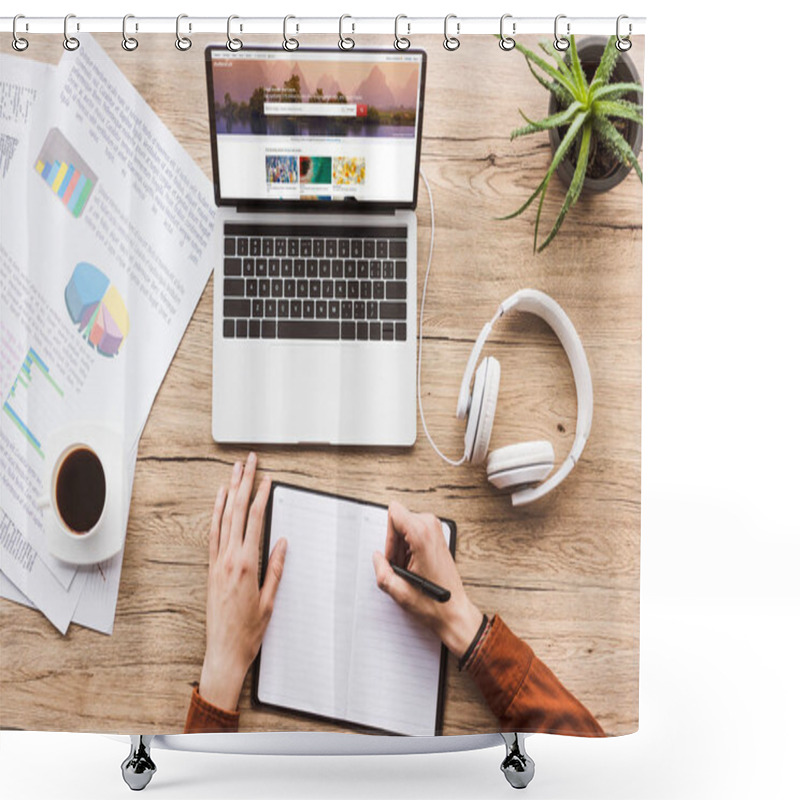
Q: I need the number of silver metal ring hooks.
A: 12